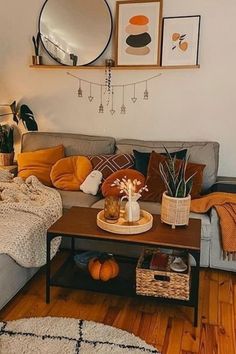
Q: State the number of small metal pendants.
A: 7